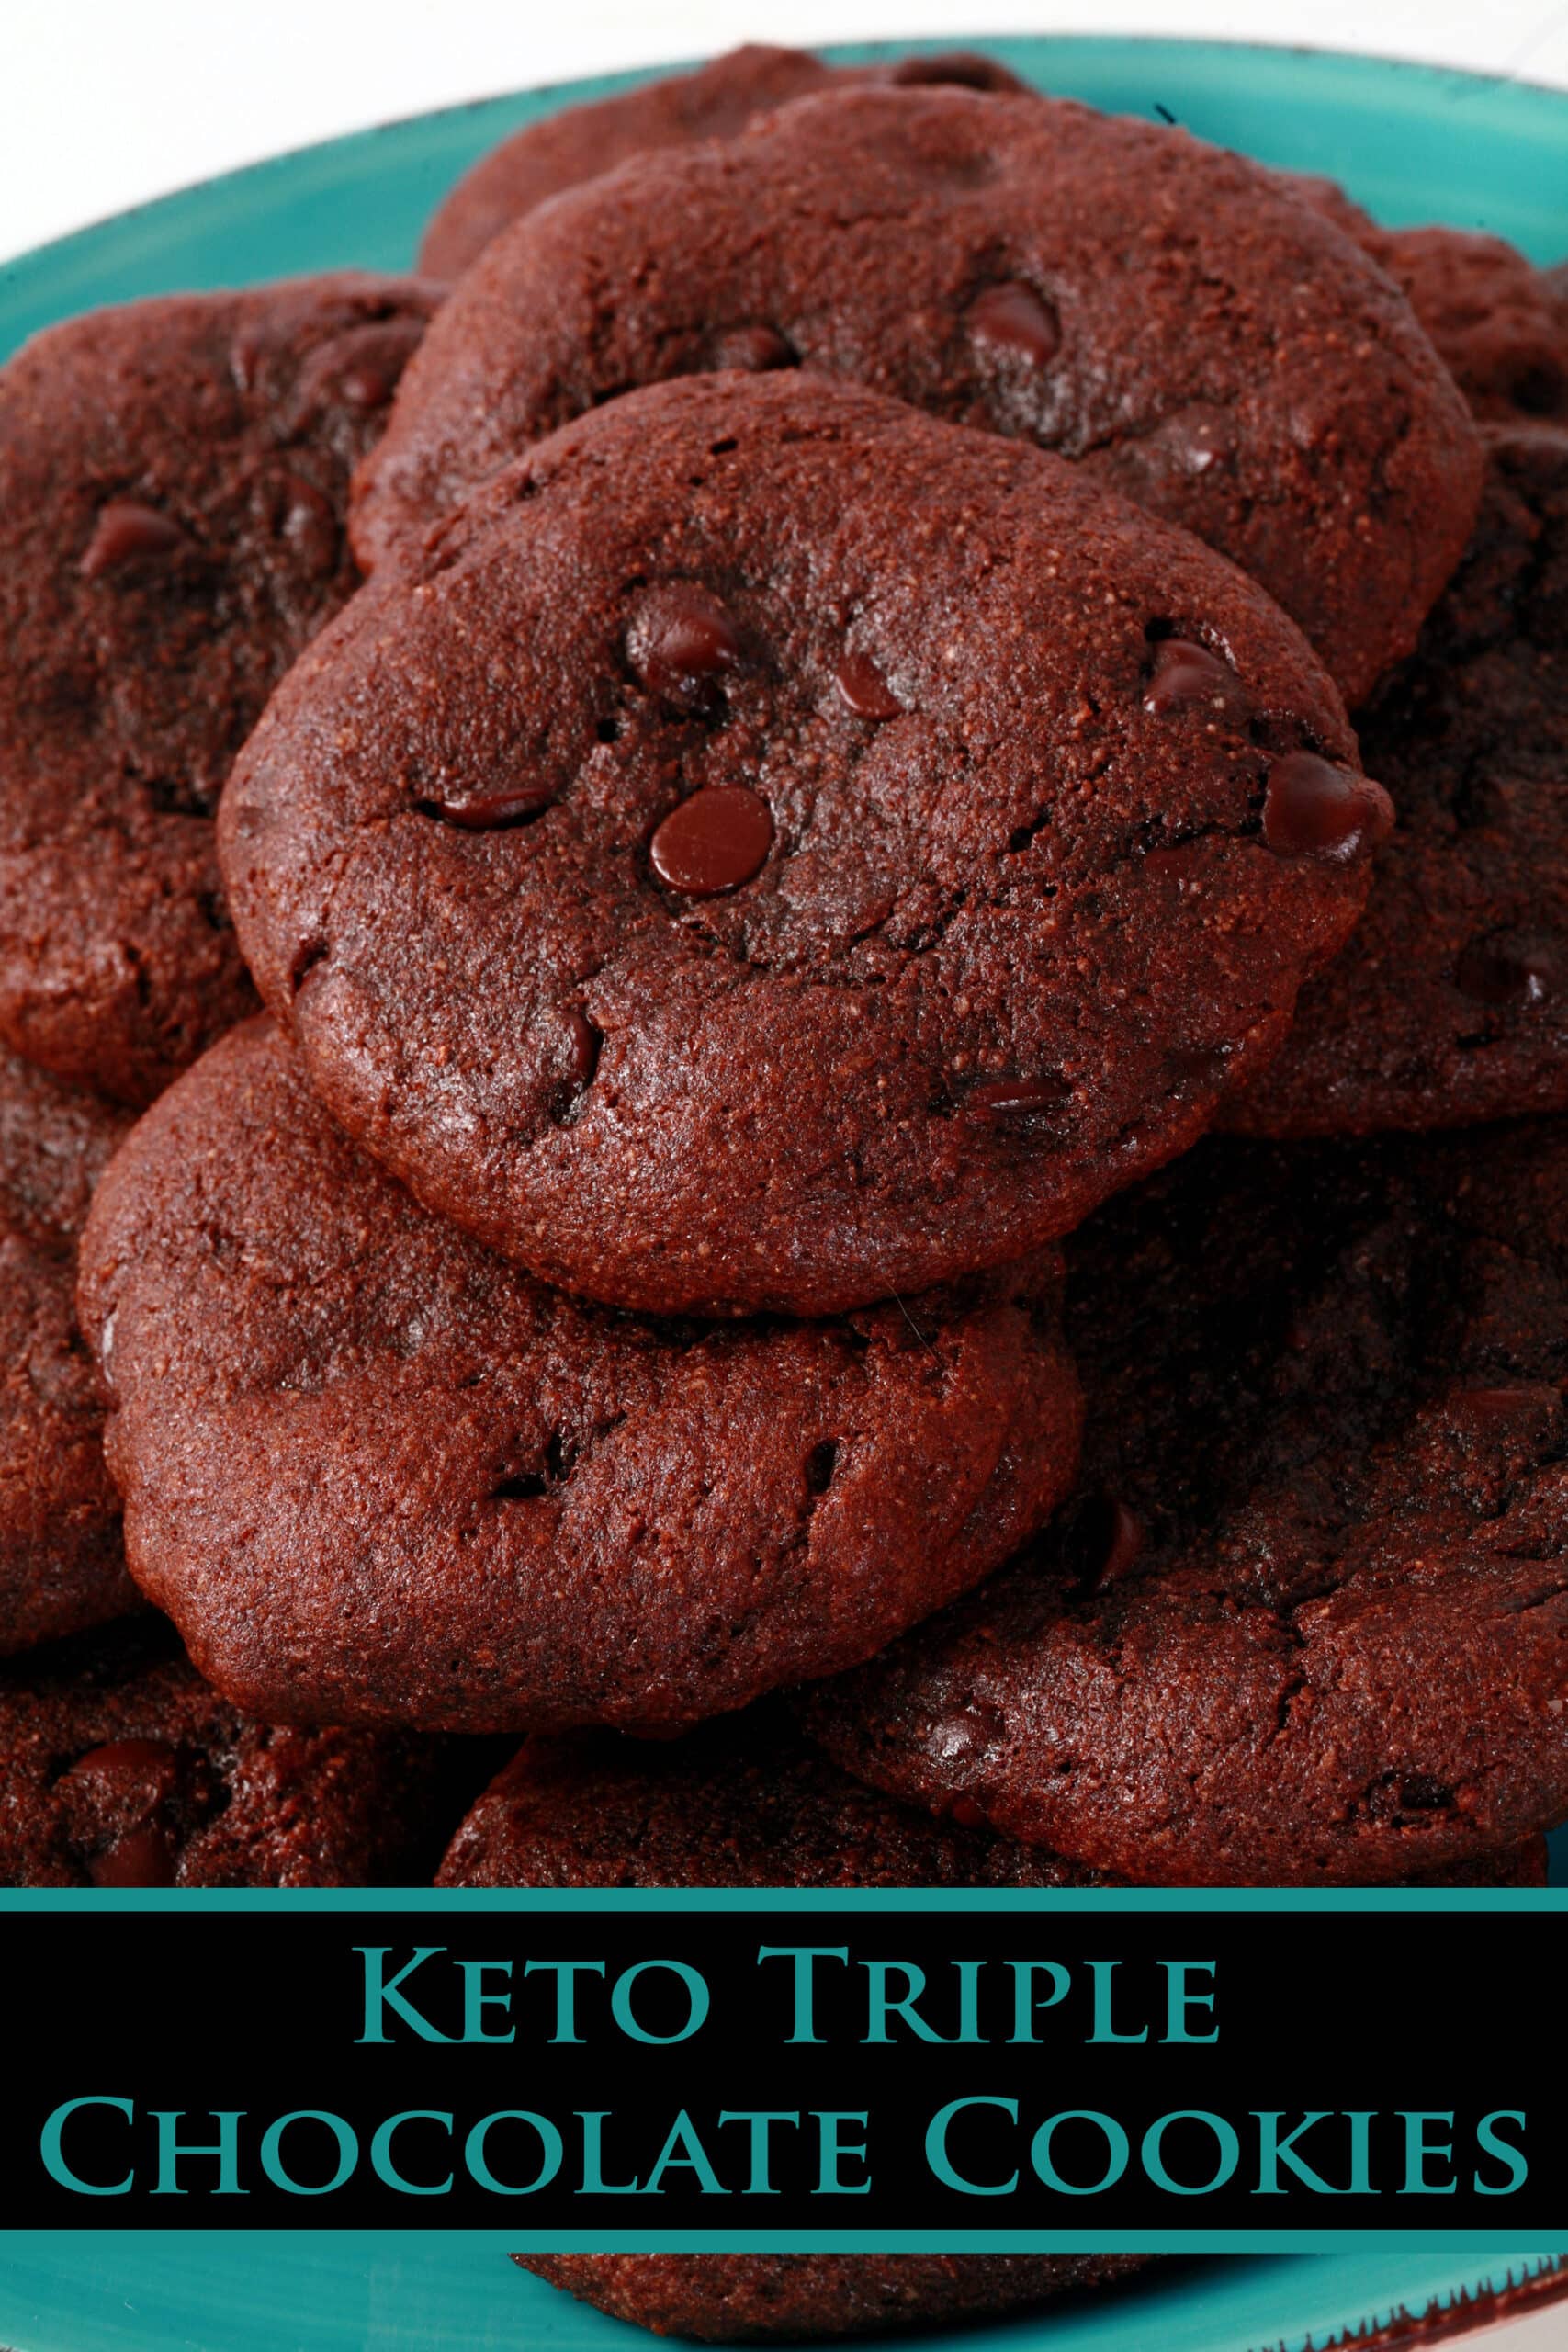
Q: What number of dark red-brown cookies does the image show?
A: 11